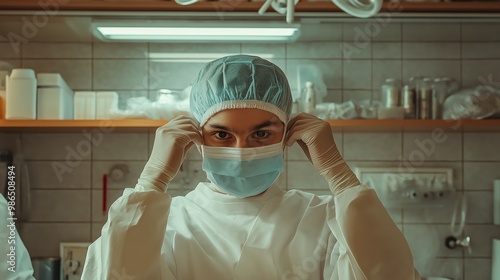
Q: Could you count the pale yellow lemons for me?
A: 0